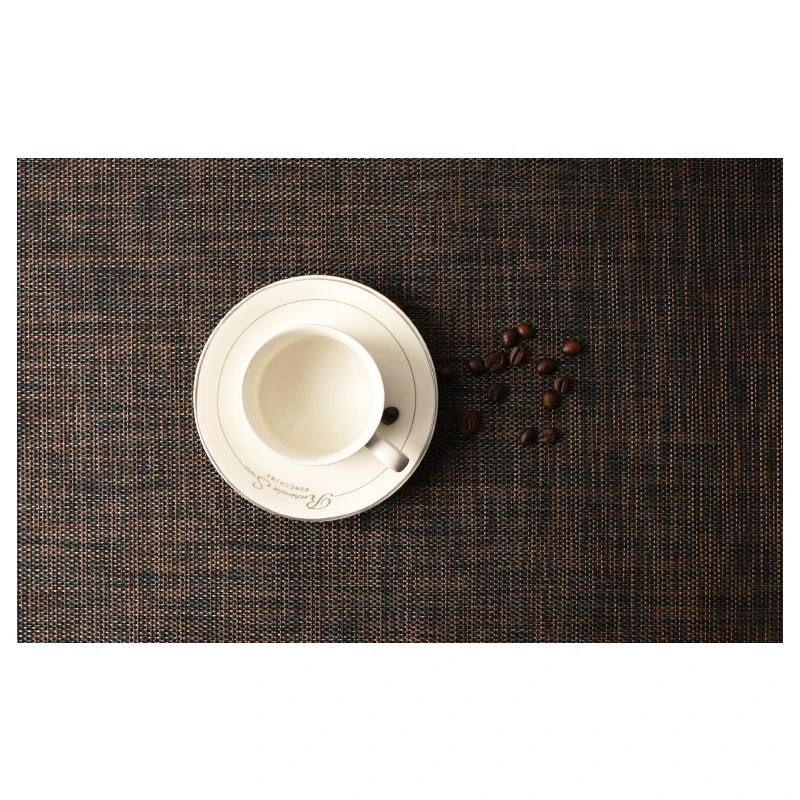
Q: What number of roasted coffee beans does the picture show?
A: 15